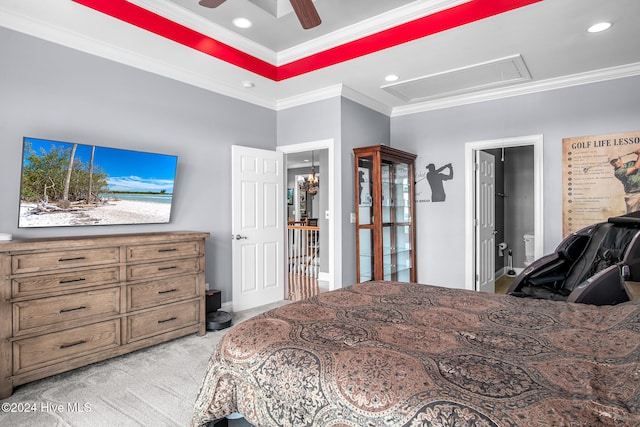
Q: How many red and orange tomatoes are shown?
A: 0